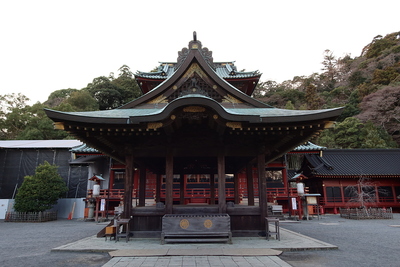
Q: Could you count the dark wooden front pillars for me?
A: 4